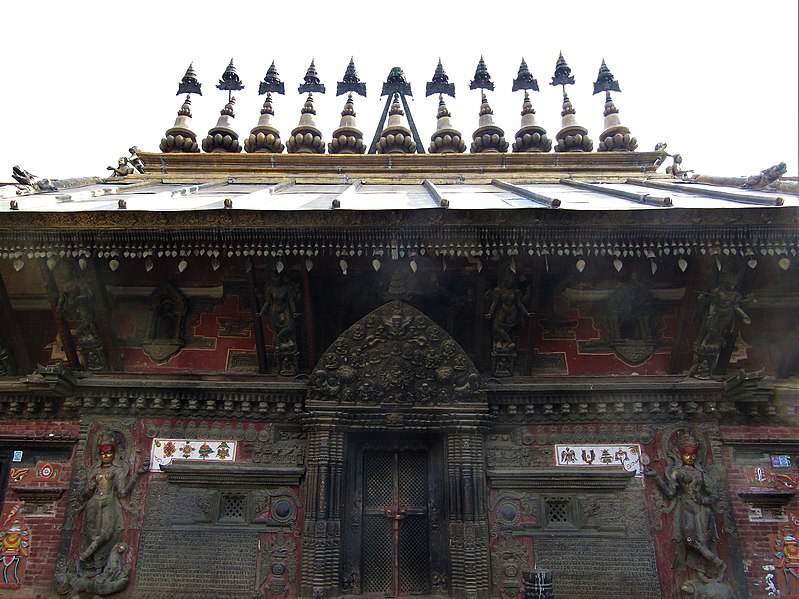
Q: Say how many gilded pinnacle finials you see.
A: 11